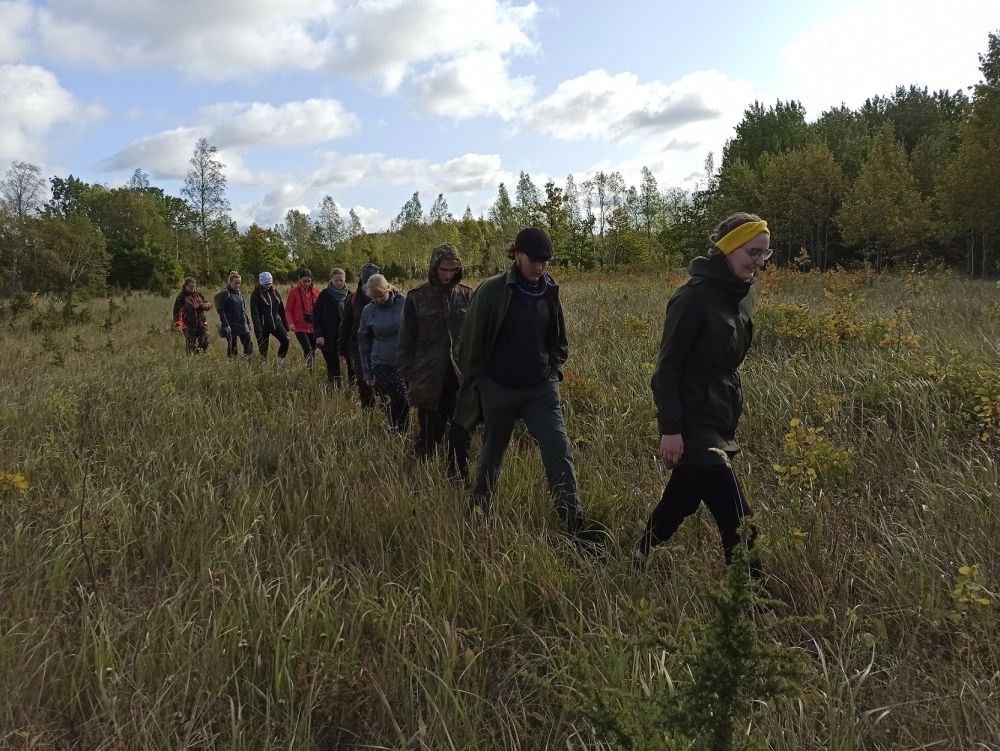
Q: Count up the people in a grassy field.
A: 10